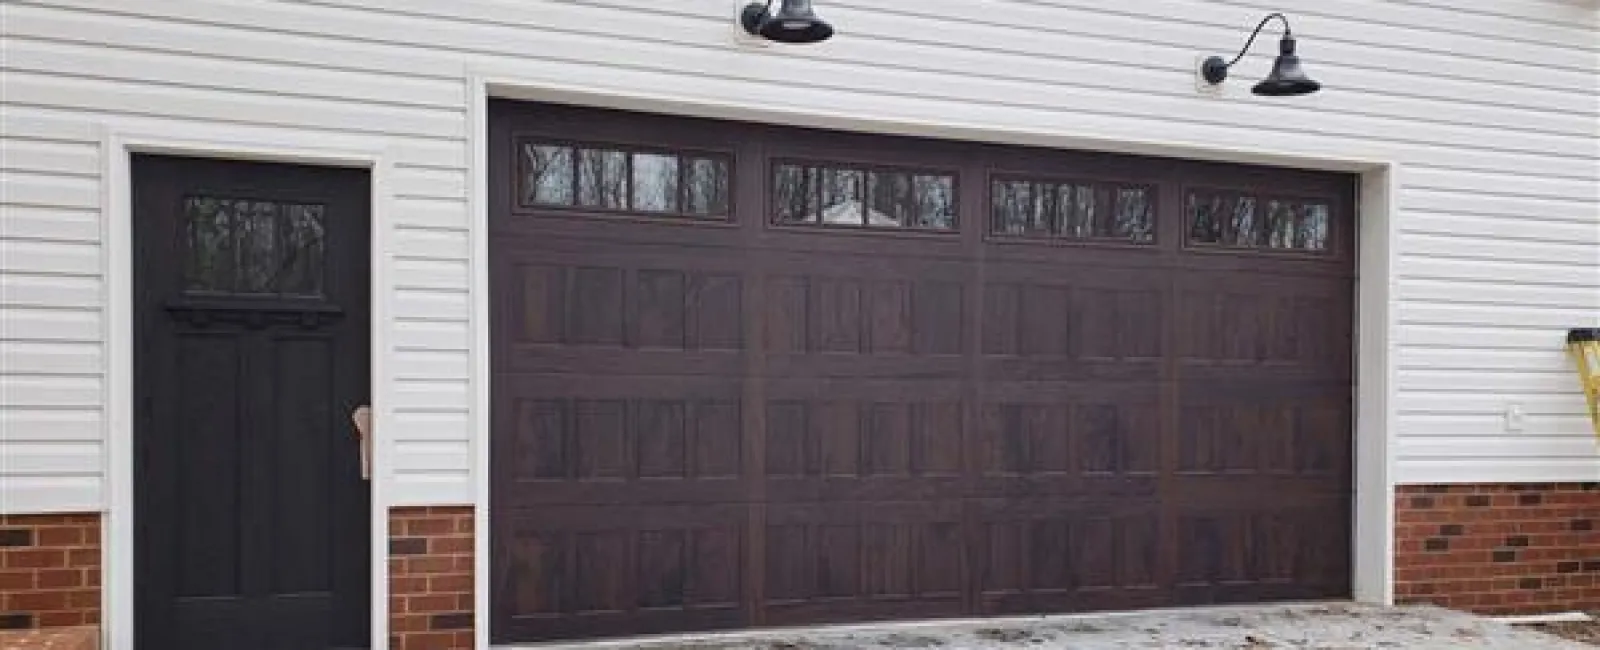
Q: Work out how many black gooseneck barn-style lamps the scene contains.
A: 2